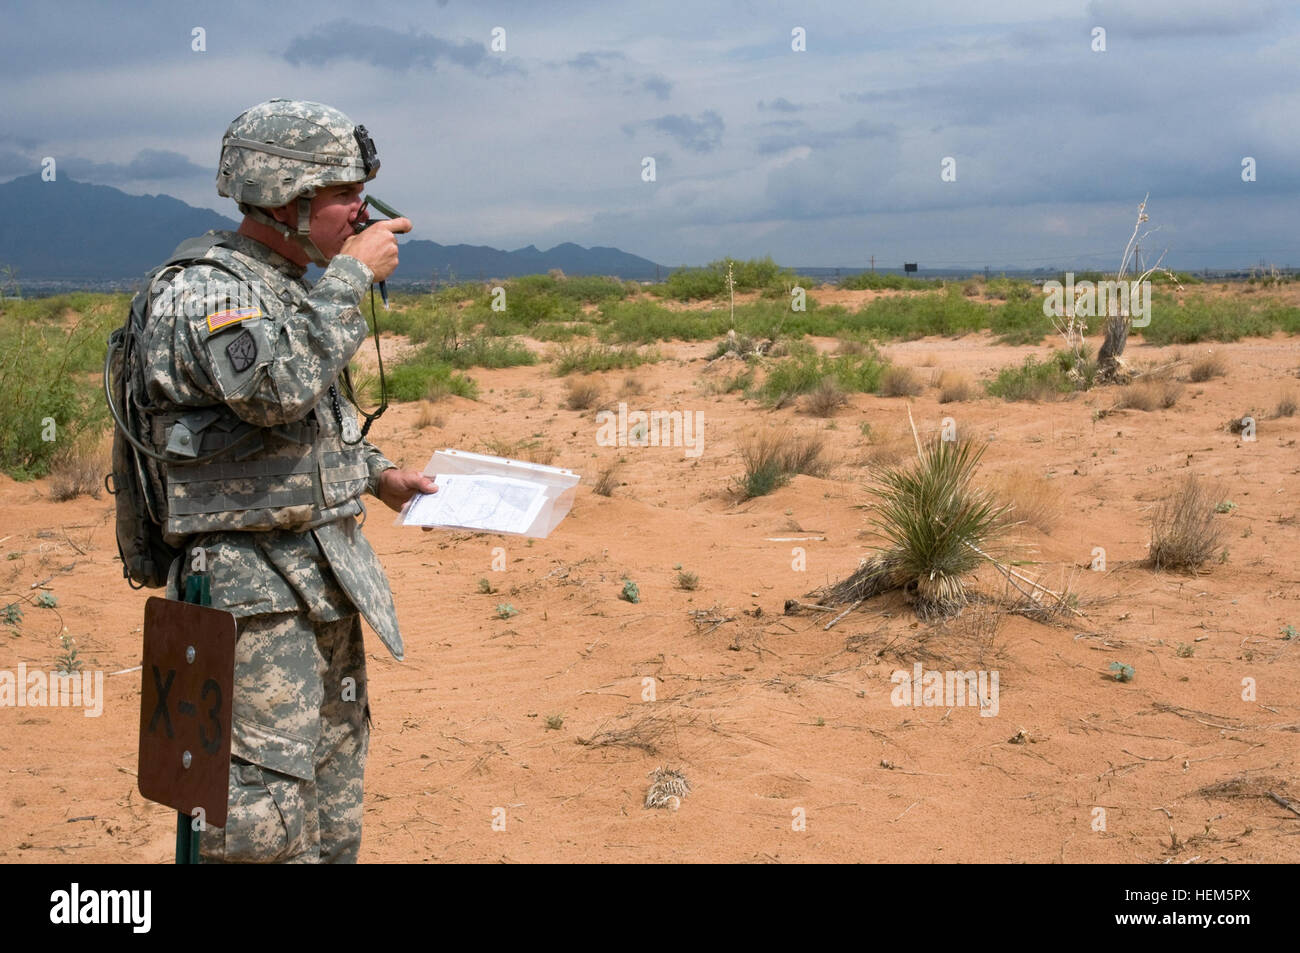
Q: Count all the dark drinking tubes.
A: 1